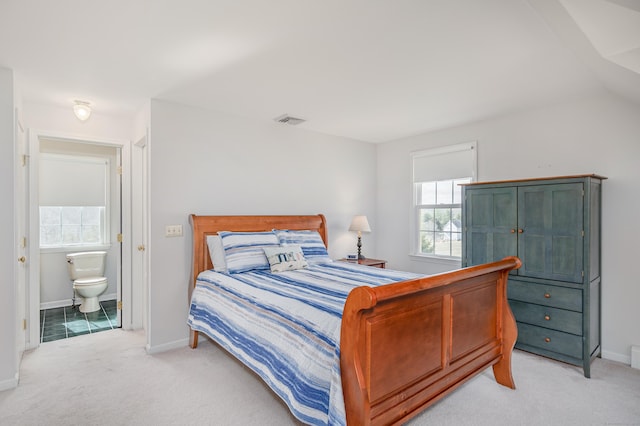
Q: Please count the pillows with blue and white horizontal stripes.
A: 2